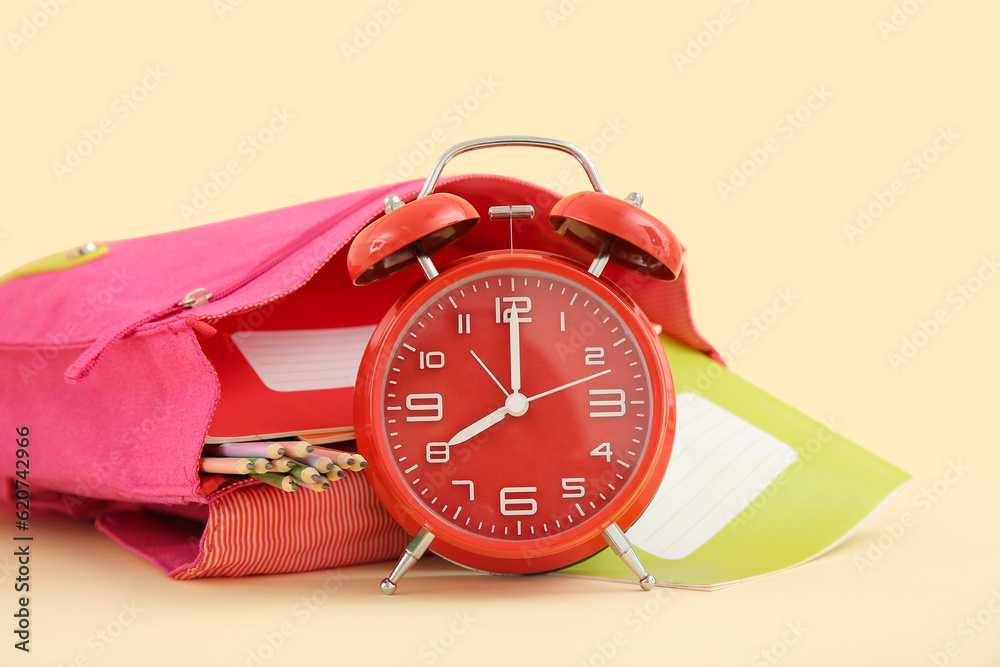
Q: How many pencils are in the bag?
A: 12